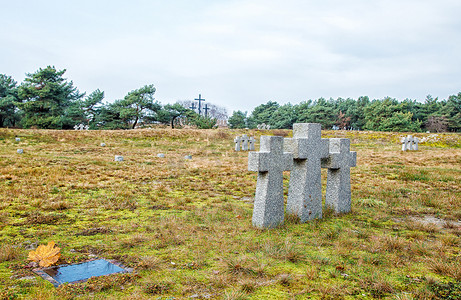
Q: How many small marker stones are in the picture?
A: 6